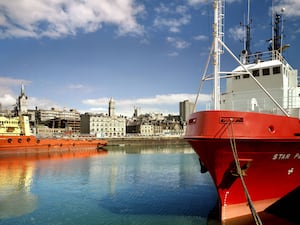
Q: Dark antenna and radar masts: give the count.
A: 2